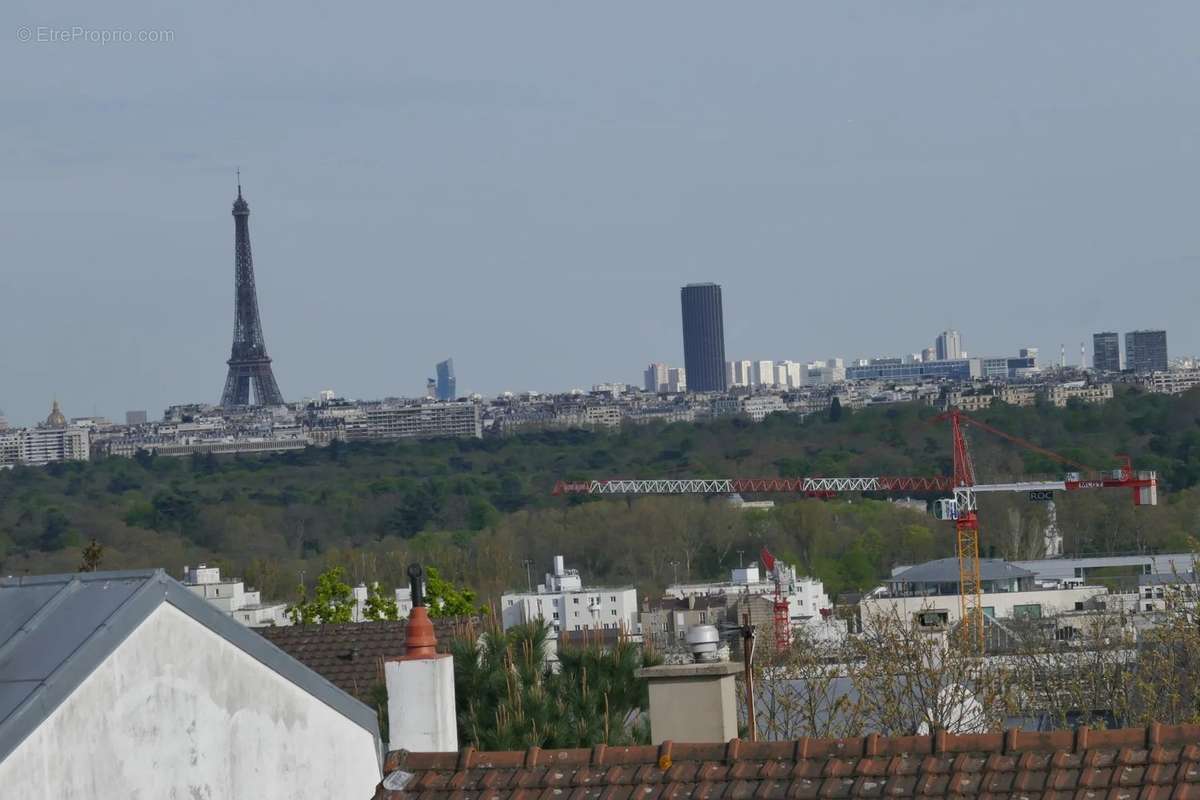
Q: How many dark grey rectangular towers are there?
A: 3